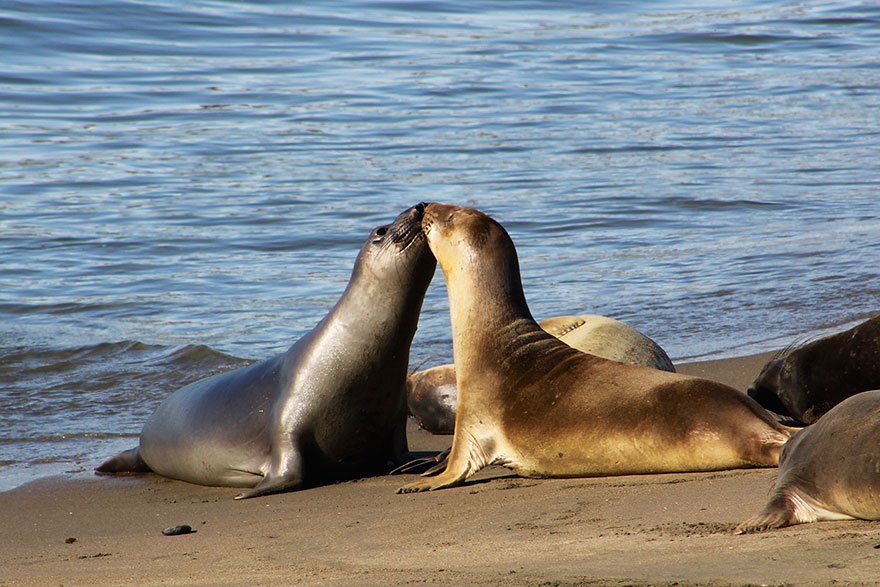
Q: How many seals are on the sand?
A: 5